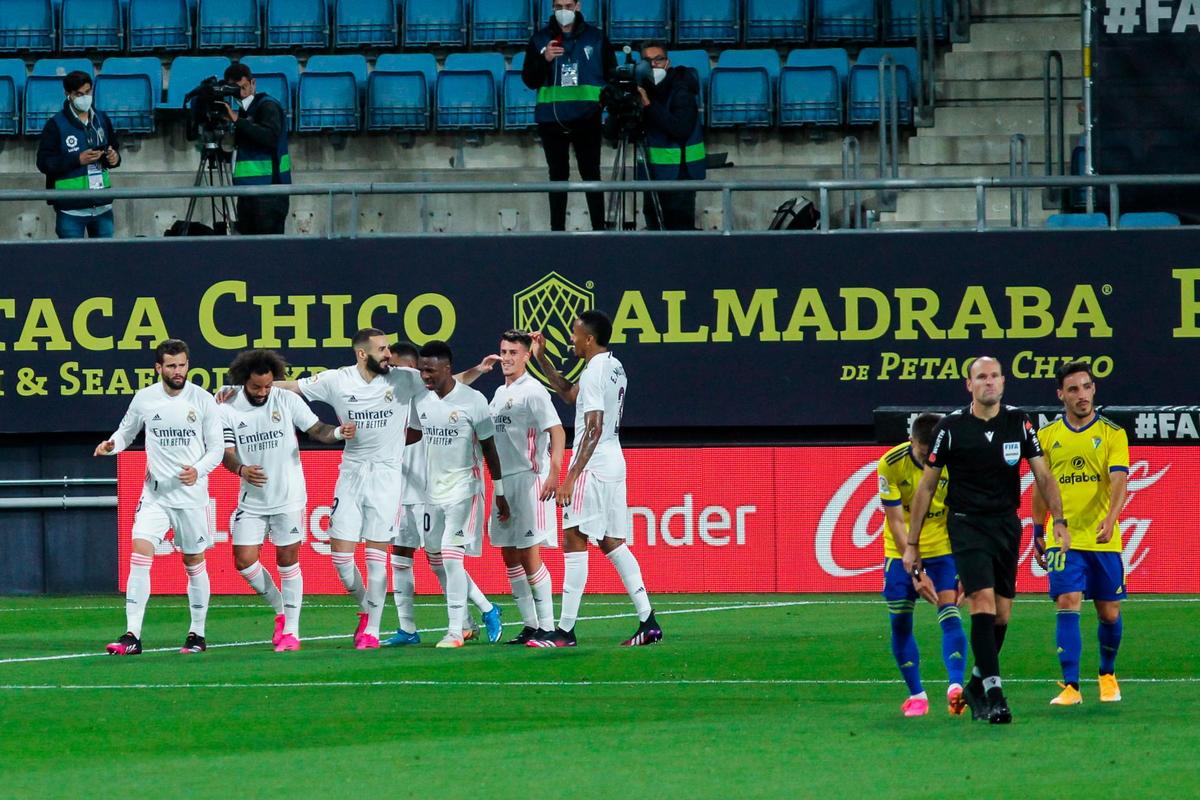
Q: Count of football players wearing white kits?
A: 7